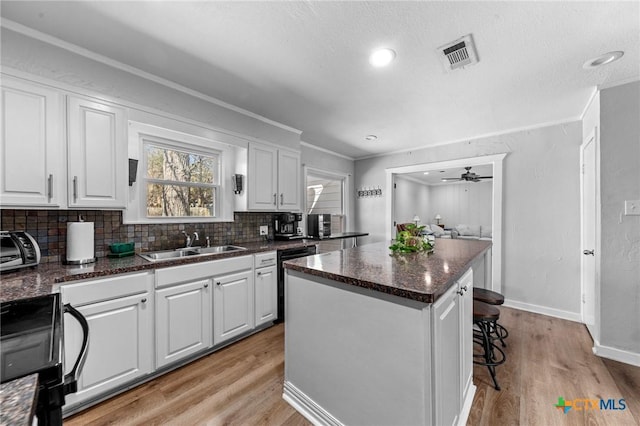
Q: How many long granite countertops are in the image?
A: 2